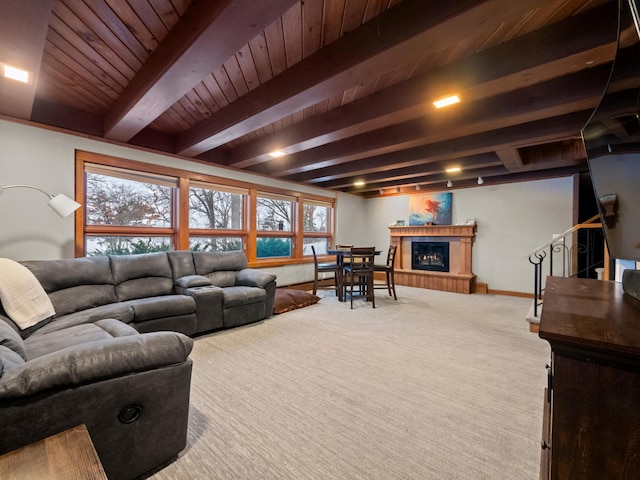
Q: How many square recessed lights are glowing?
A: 5